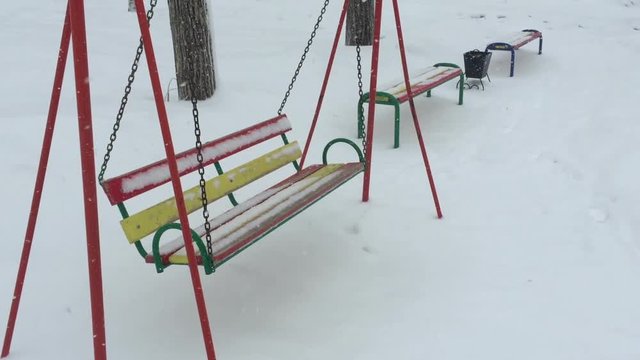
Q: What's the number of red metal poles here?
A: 6